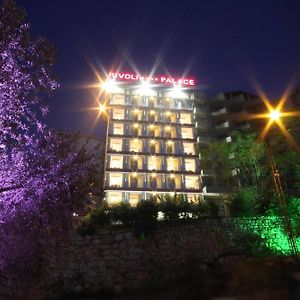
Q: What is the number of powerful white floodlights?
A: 3